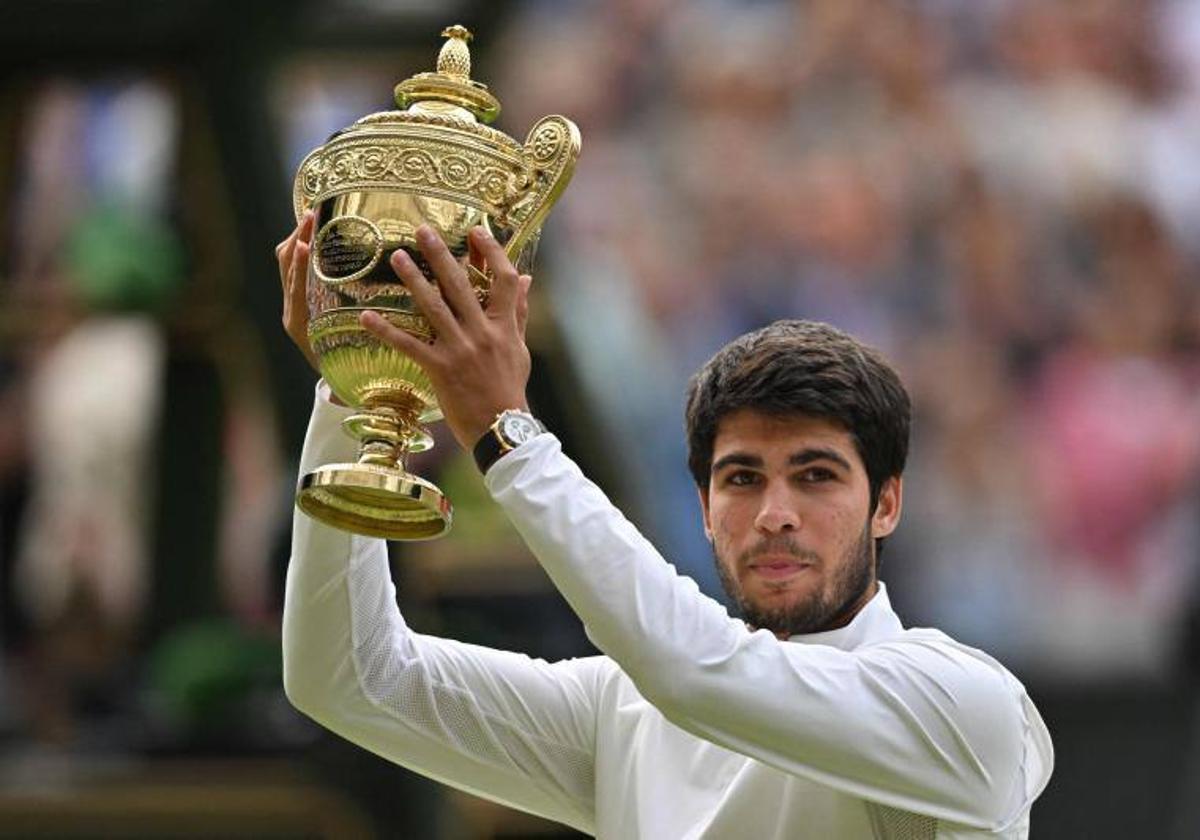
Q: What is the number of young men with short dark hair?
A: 1